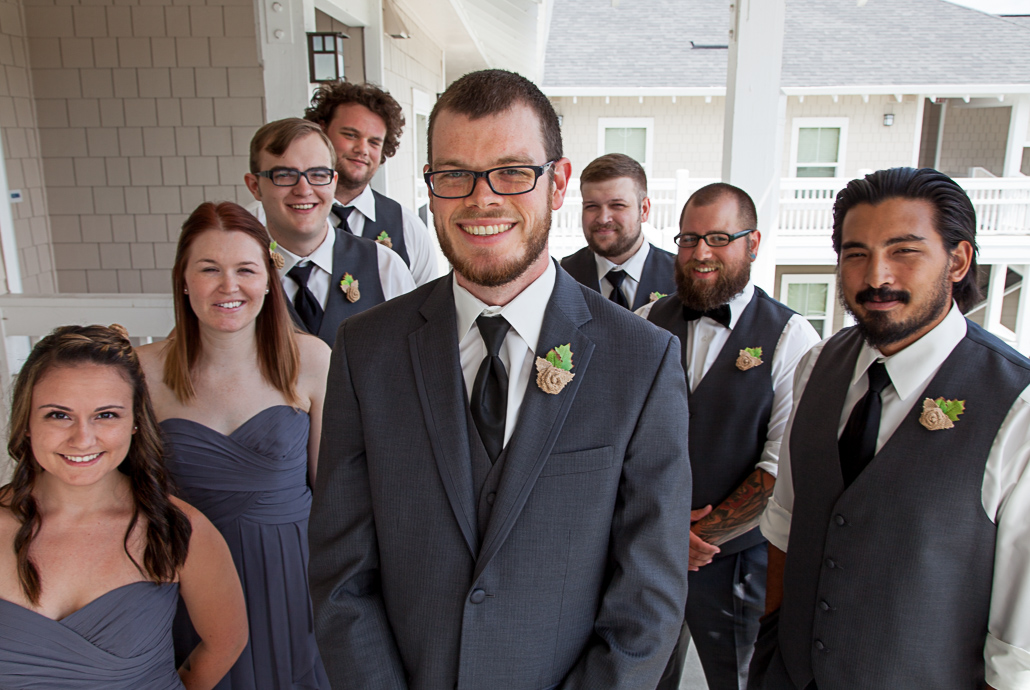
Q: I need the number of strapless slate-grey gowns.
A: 2